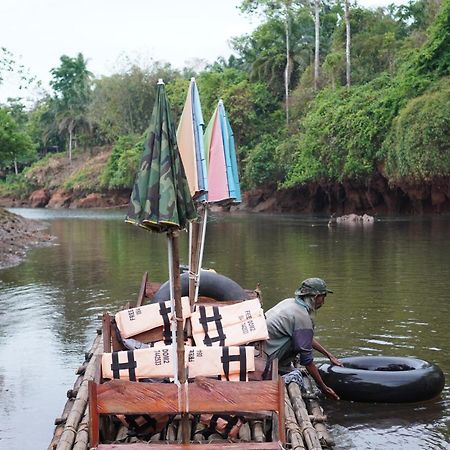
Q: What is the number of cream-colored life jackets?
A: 4